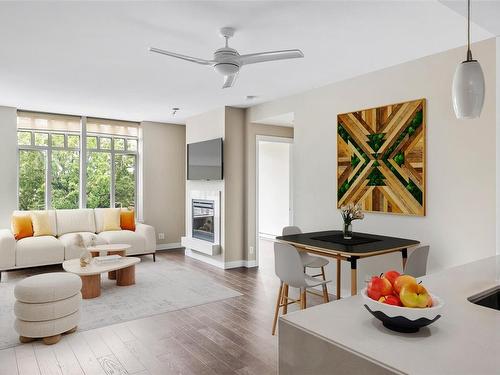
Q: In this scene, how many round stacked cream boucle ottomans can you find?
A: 1